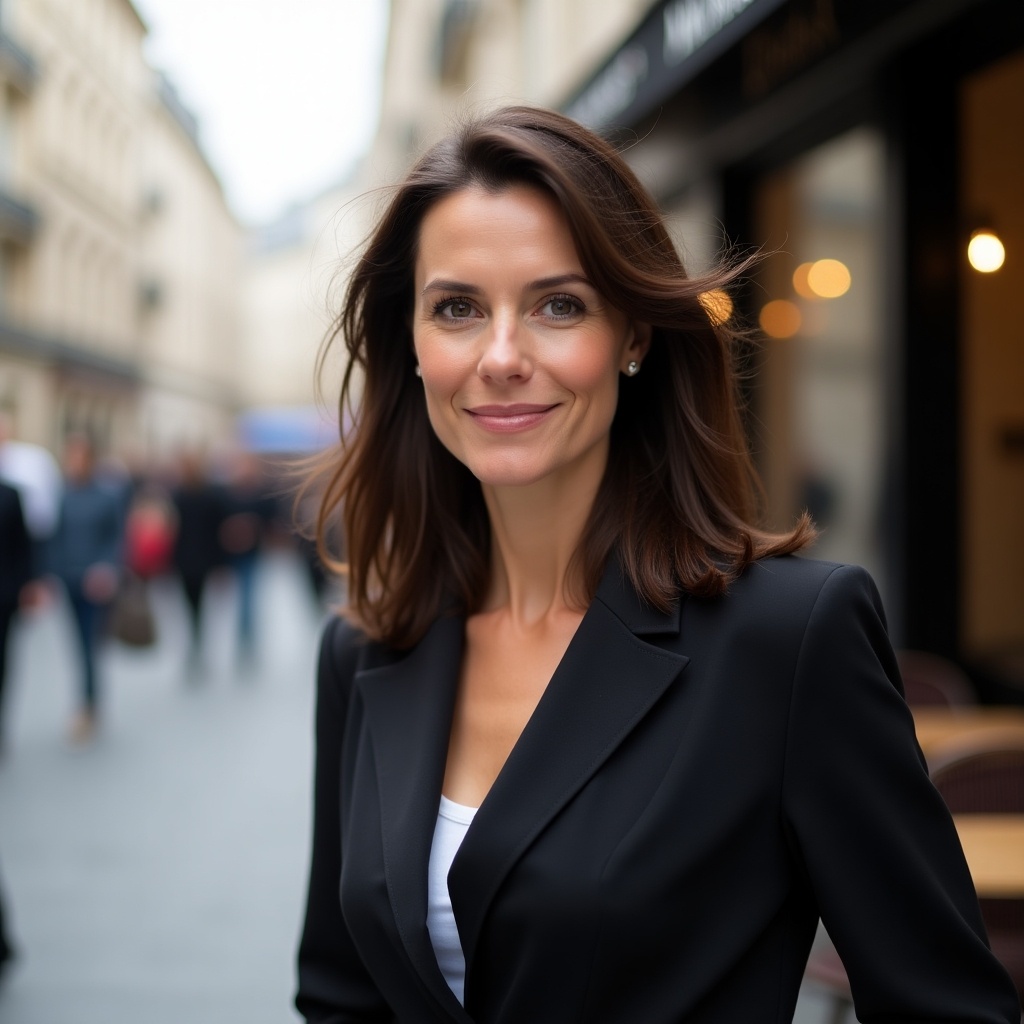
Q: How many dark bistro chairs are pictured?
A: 2